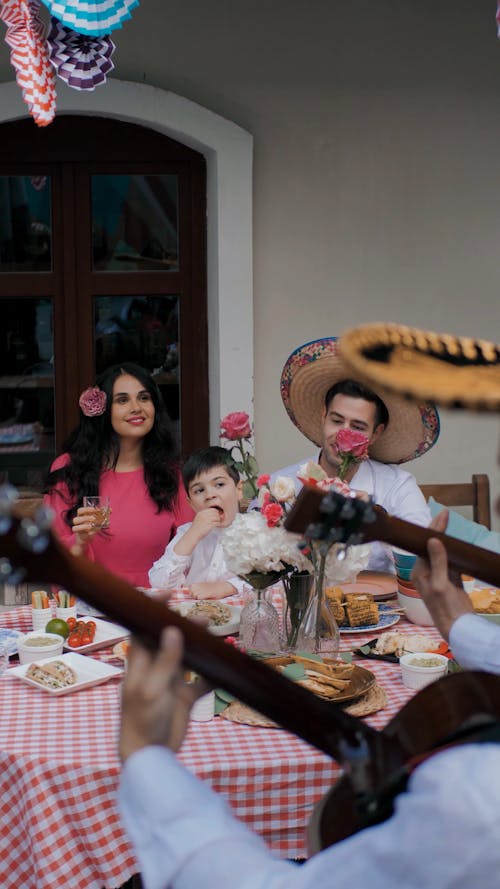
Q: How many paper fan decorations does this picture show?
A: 3